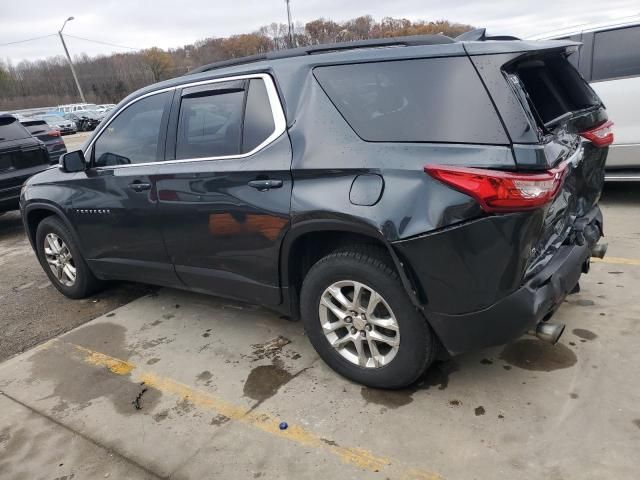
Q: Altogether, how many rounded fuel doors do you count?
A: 1